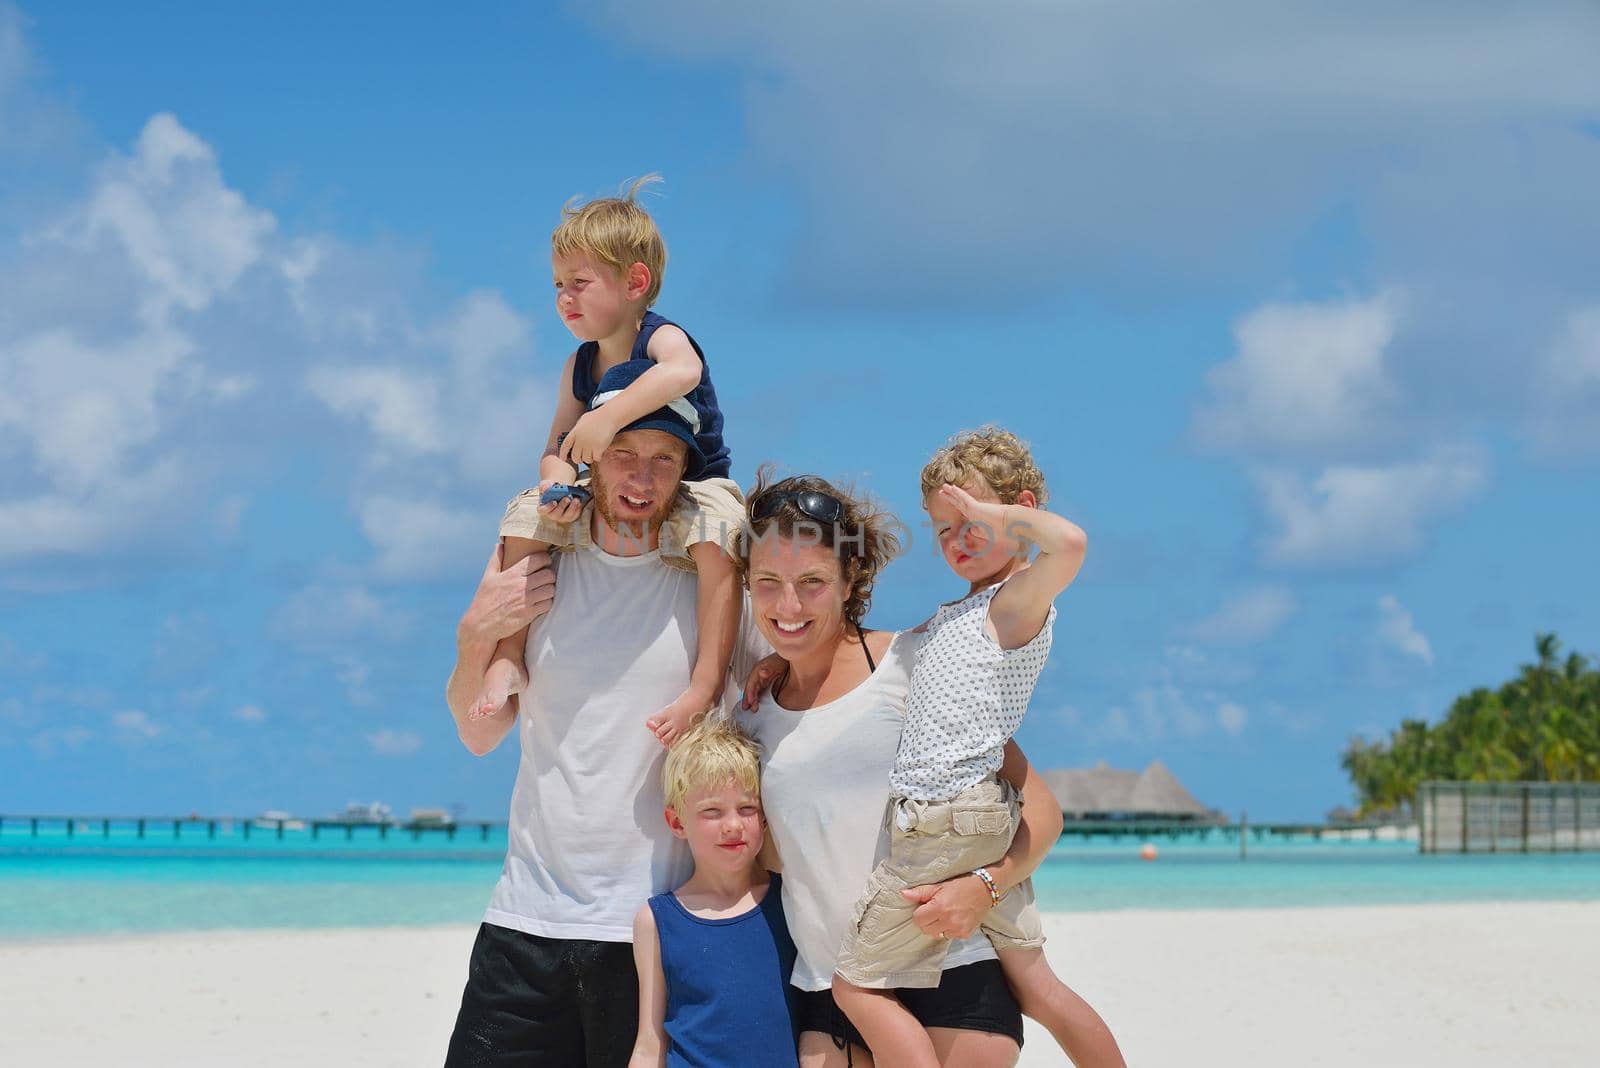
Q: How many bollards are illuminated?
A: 0